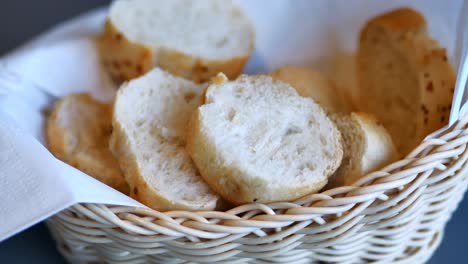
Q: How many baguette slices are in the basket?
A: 7